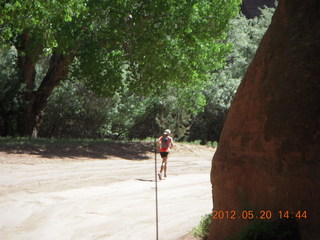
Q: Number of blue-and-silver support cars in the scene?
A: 0